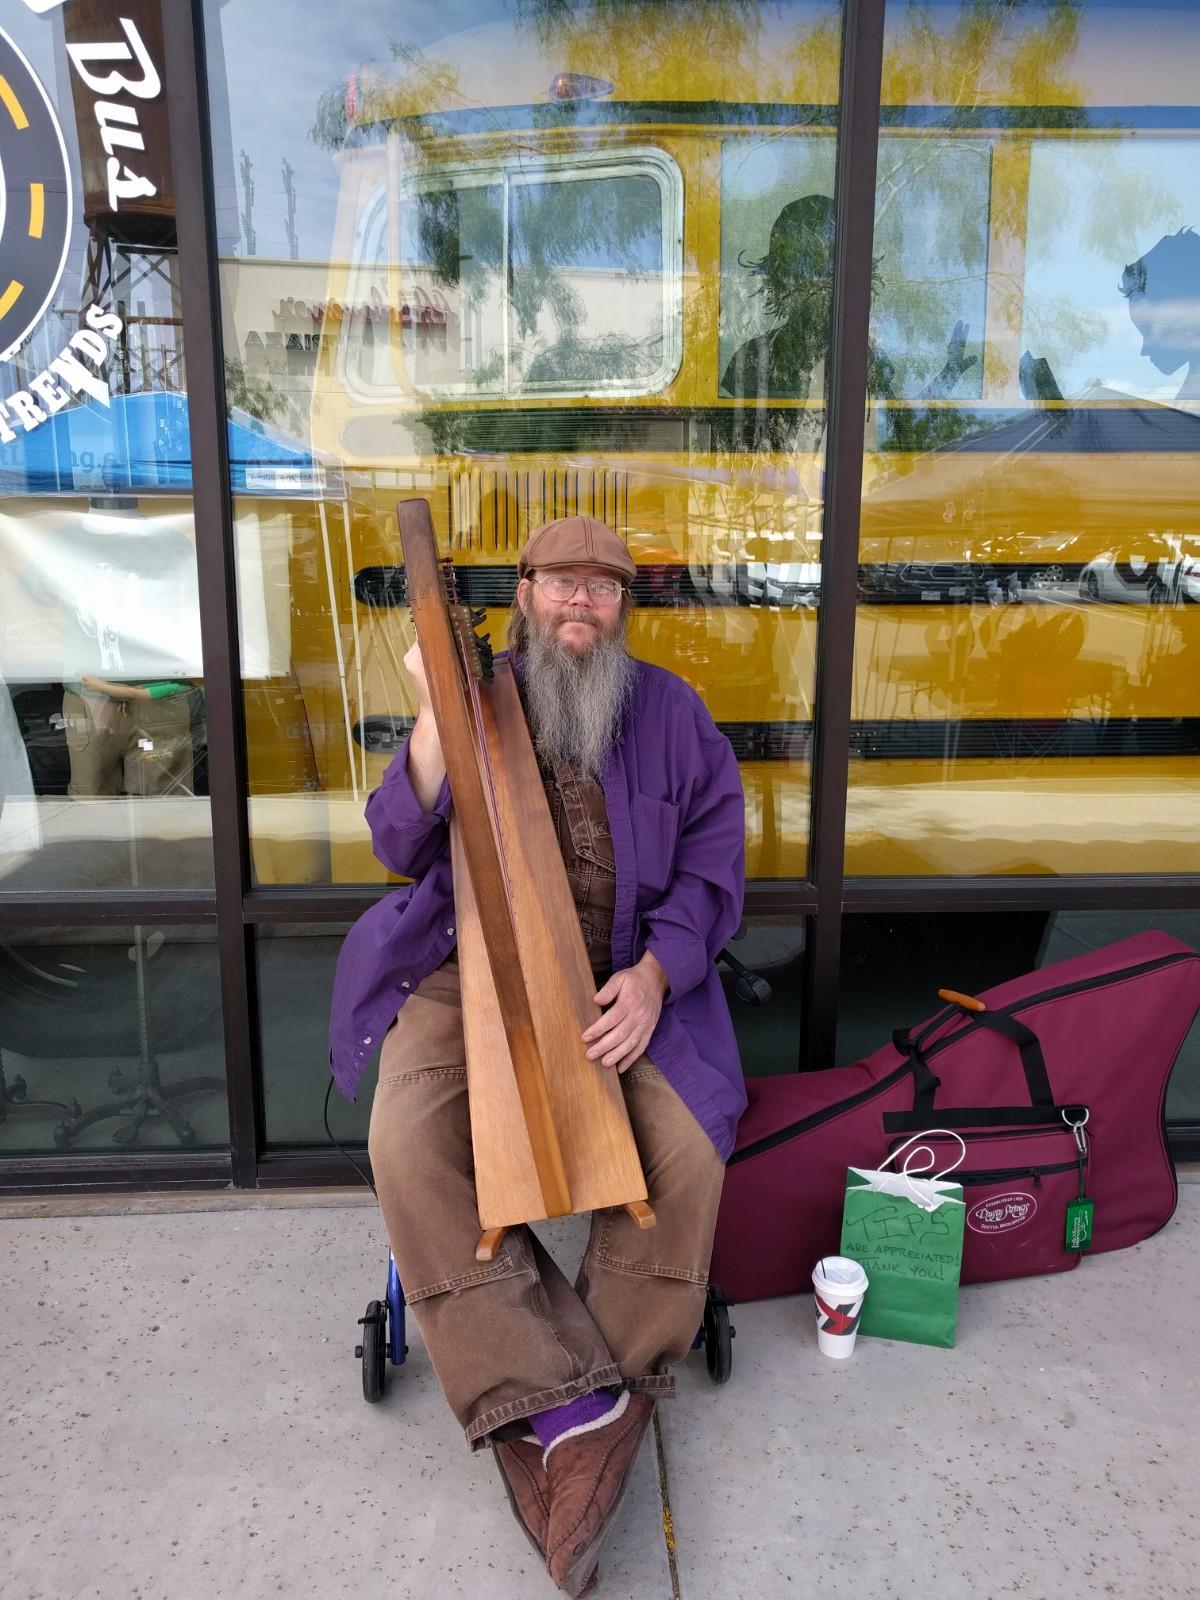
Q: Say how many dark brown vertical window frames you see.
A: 2